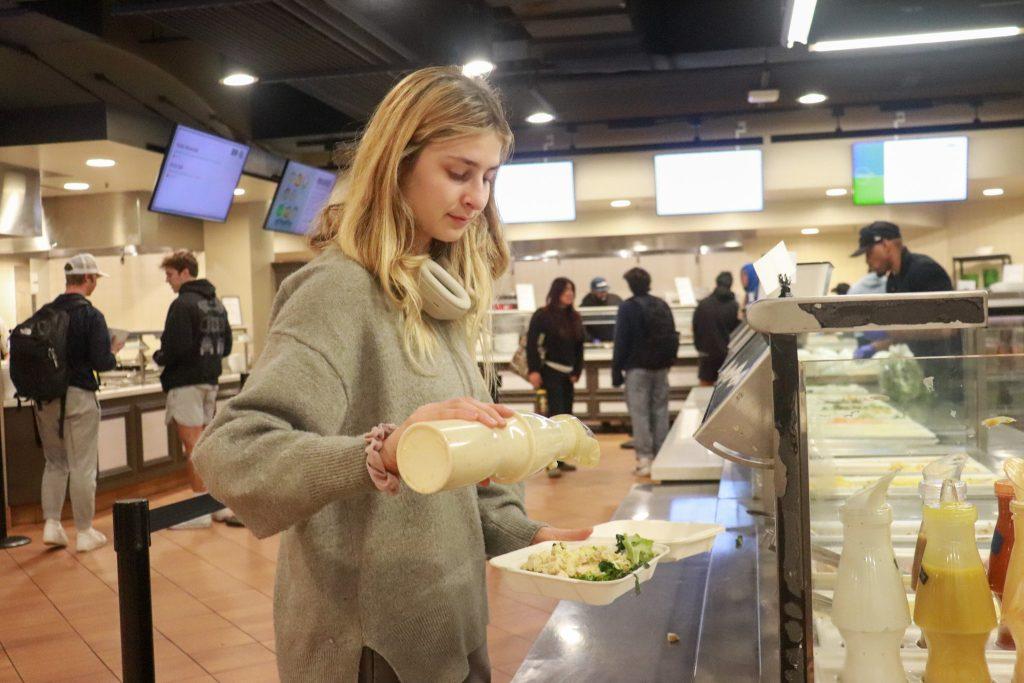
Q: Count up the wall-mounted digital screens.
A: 5